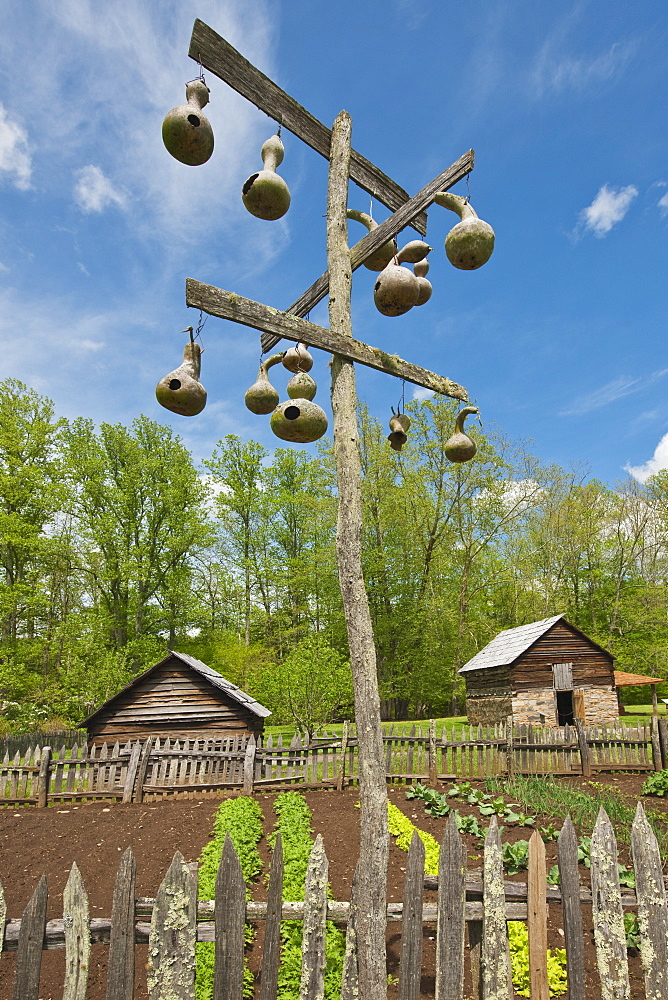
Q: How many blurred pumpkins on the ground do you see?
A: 0